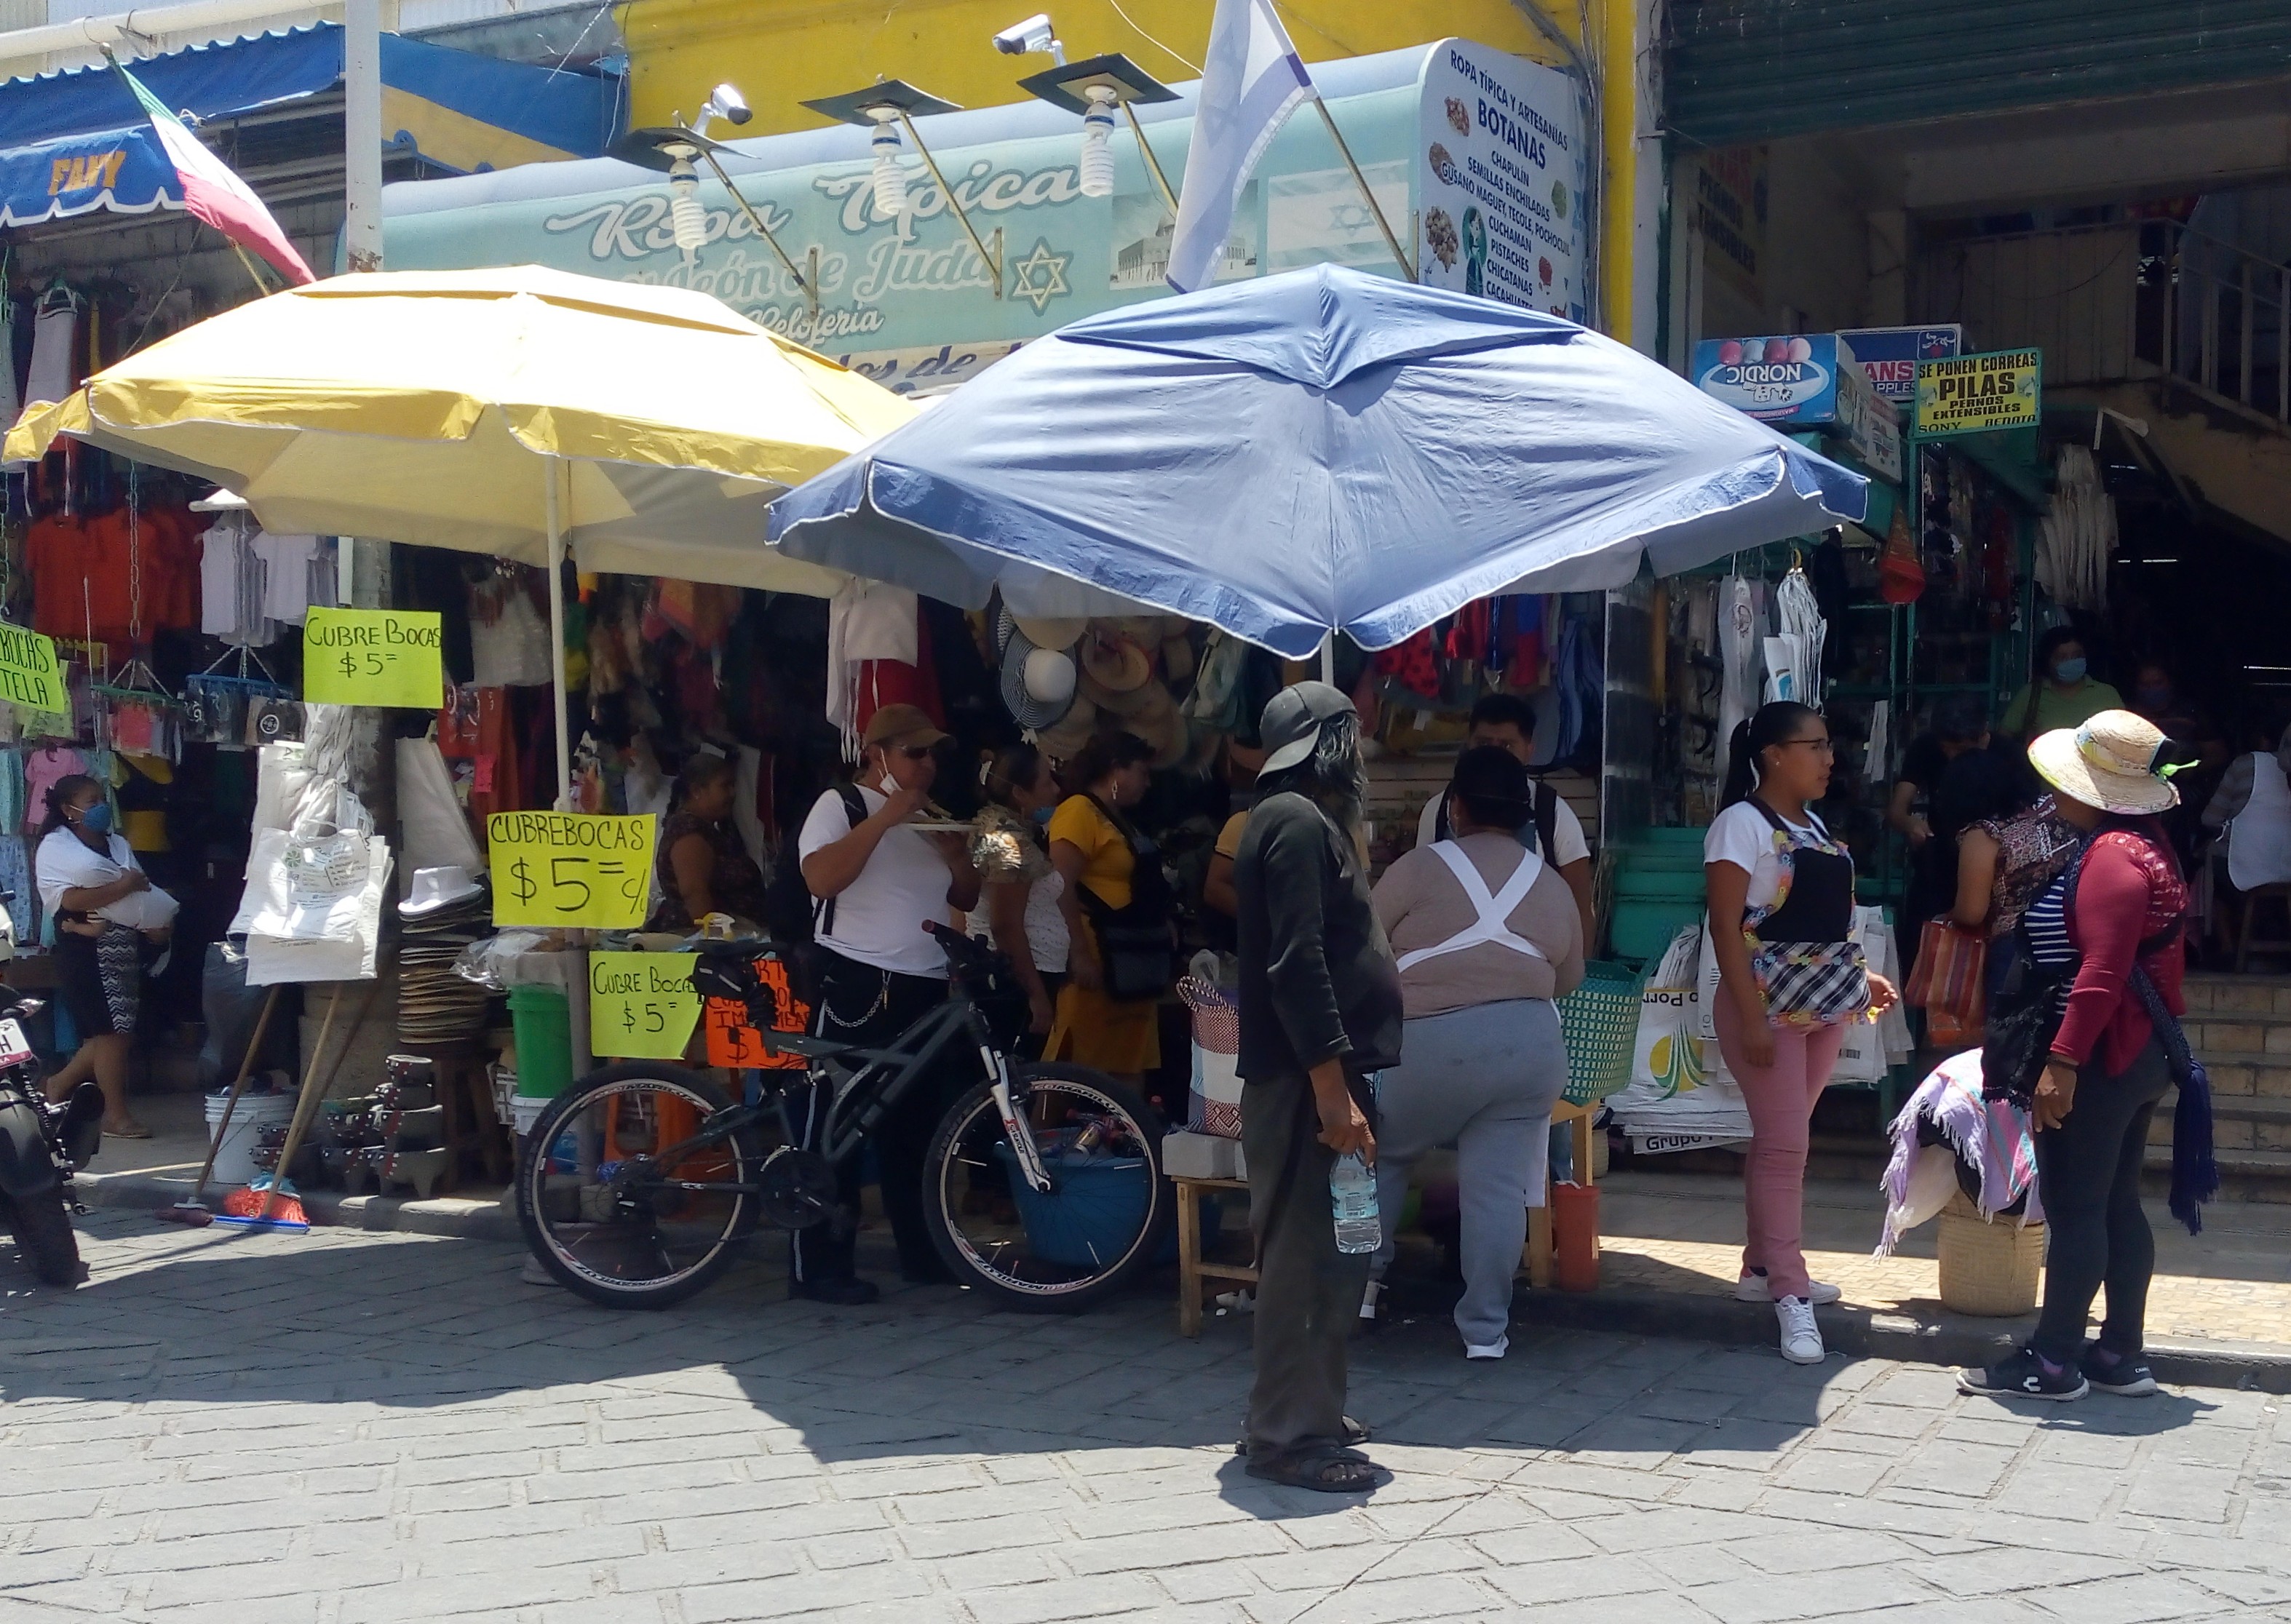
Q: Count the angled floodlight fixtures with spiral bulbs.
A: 3